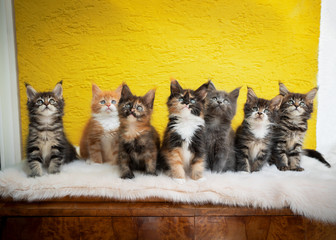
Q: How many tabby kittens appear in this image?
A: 3